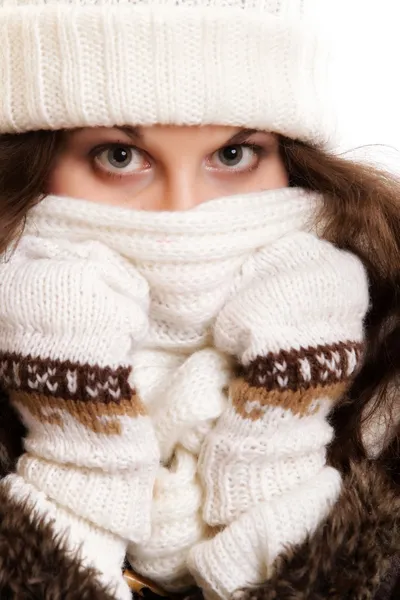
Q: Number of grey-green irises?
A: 2